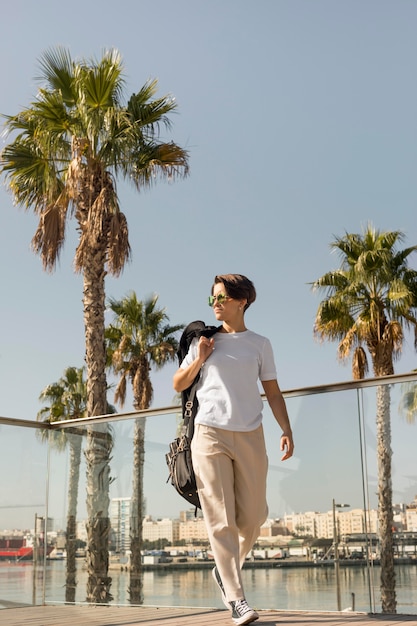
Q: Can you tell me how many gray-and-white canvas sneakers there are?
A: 2